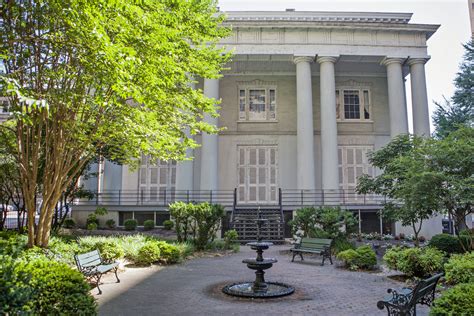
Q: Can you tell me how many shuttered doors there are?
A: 3